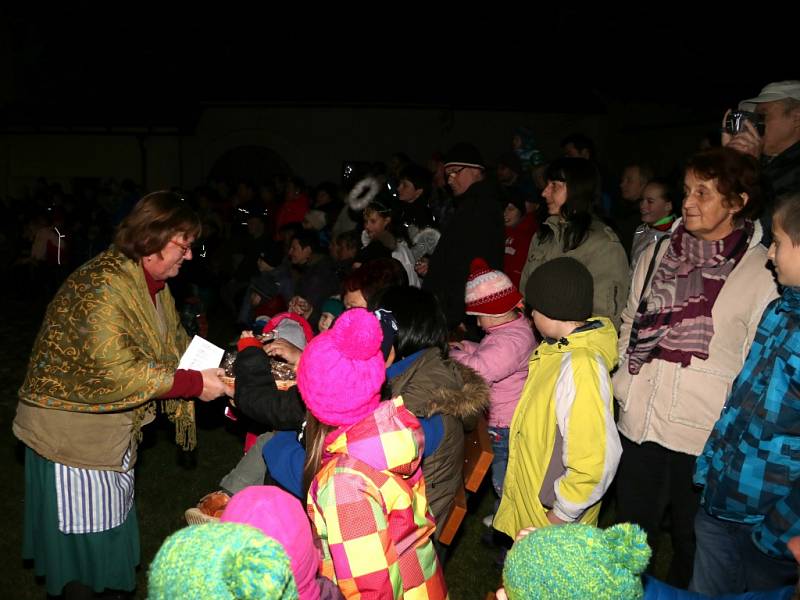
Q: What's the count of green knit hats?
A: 2